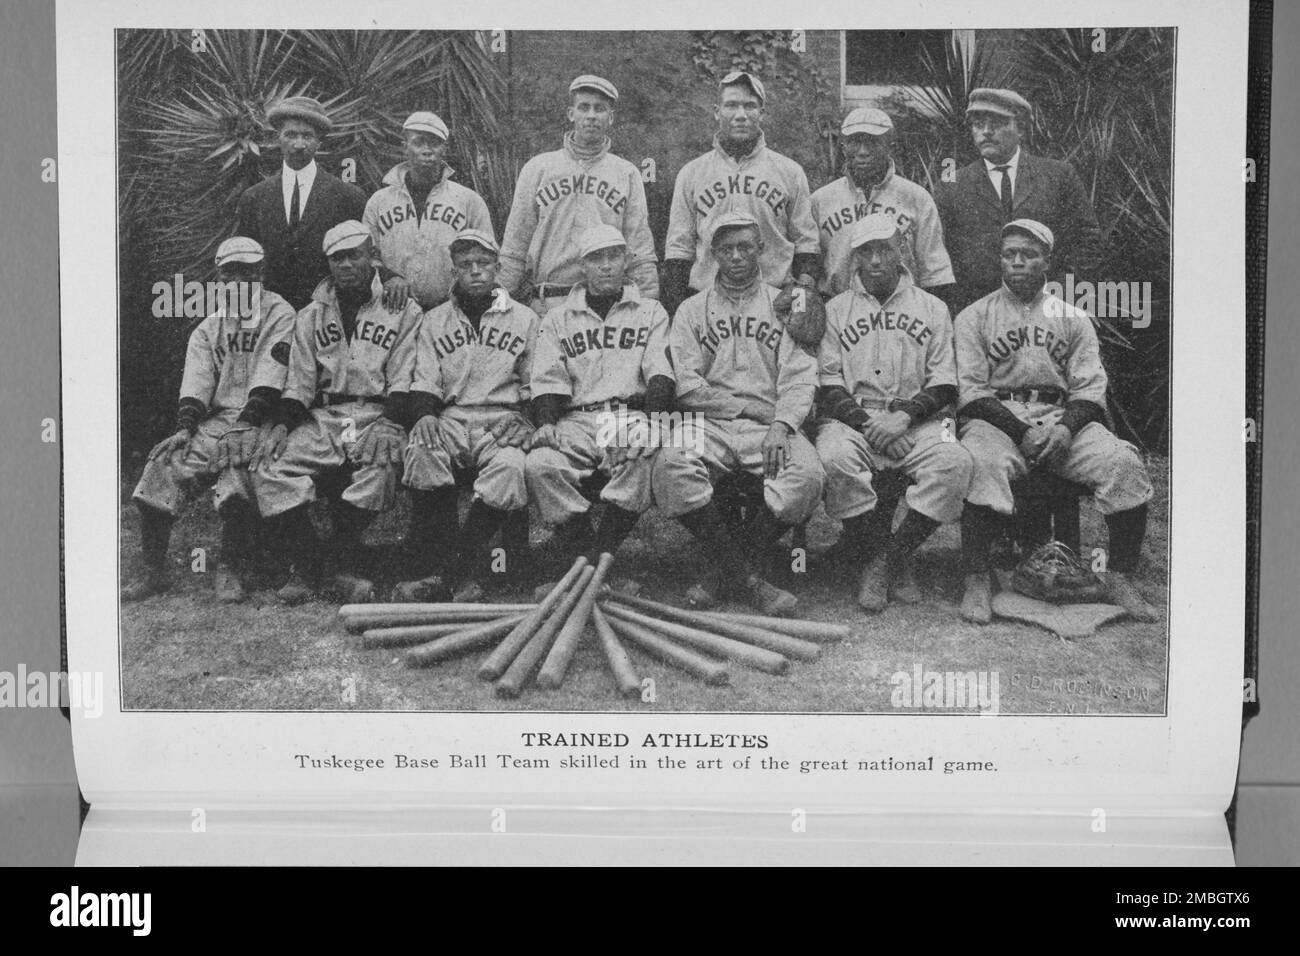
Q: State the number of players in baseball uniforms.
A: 11